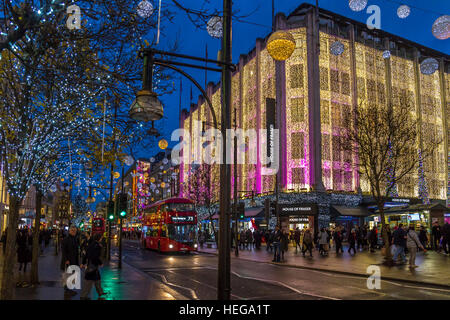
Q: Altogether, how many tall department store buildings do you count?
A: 1